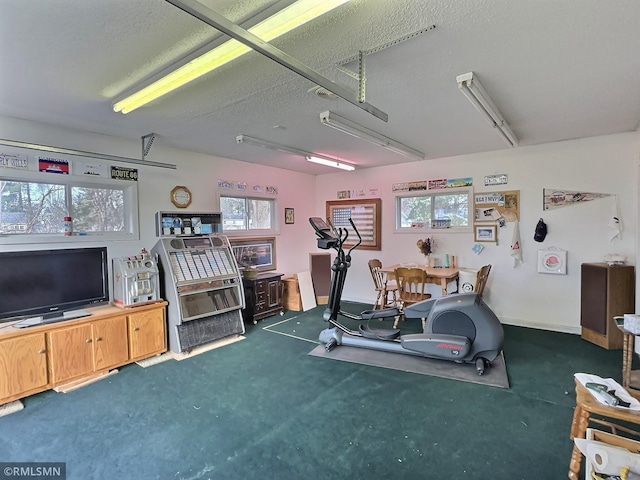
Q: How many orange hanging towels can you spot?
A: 0